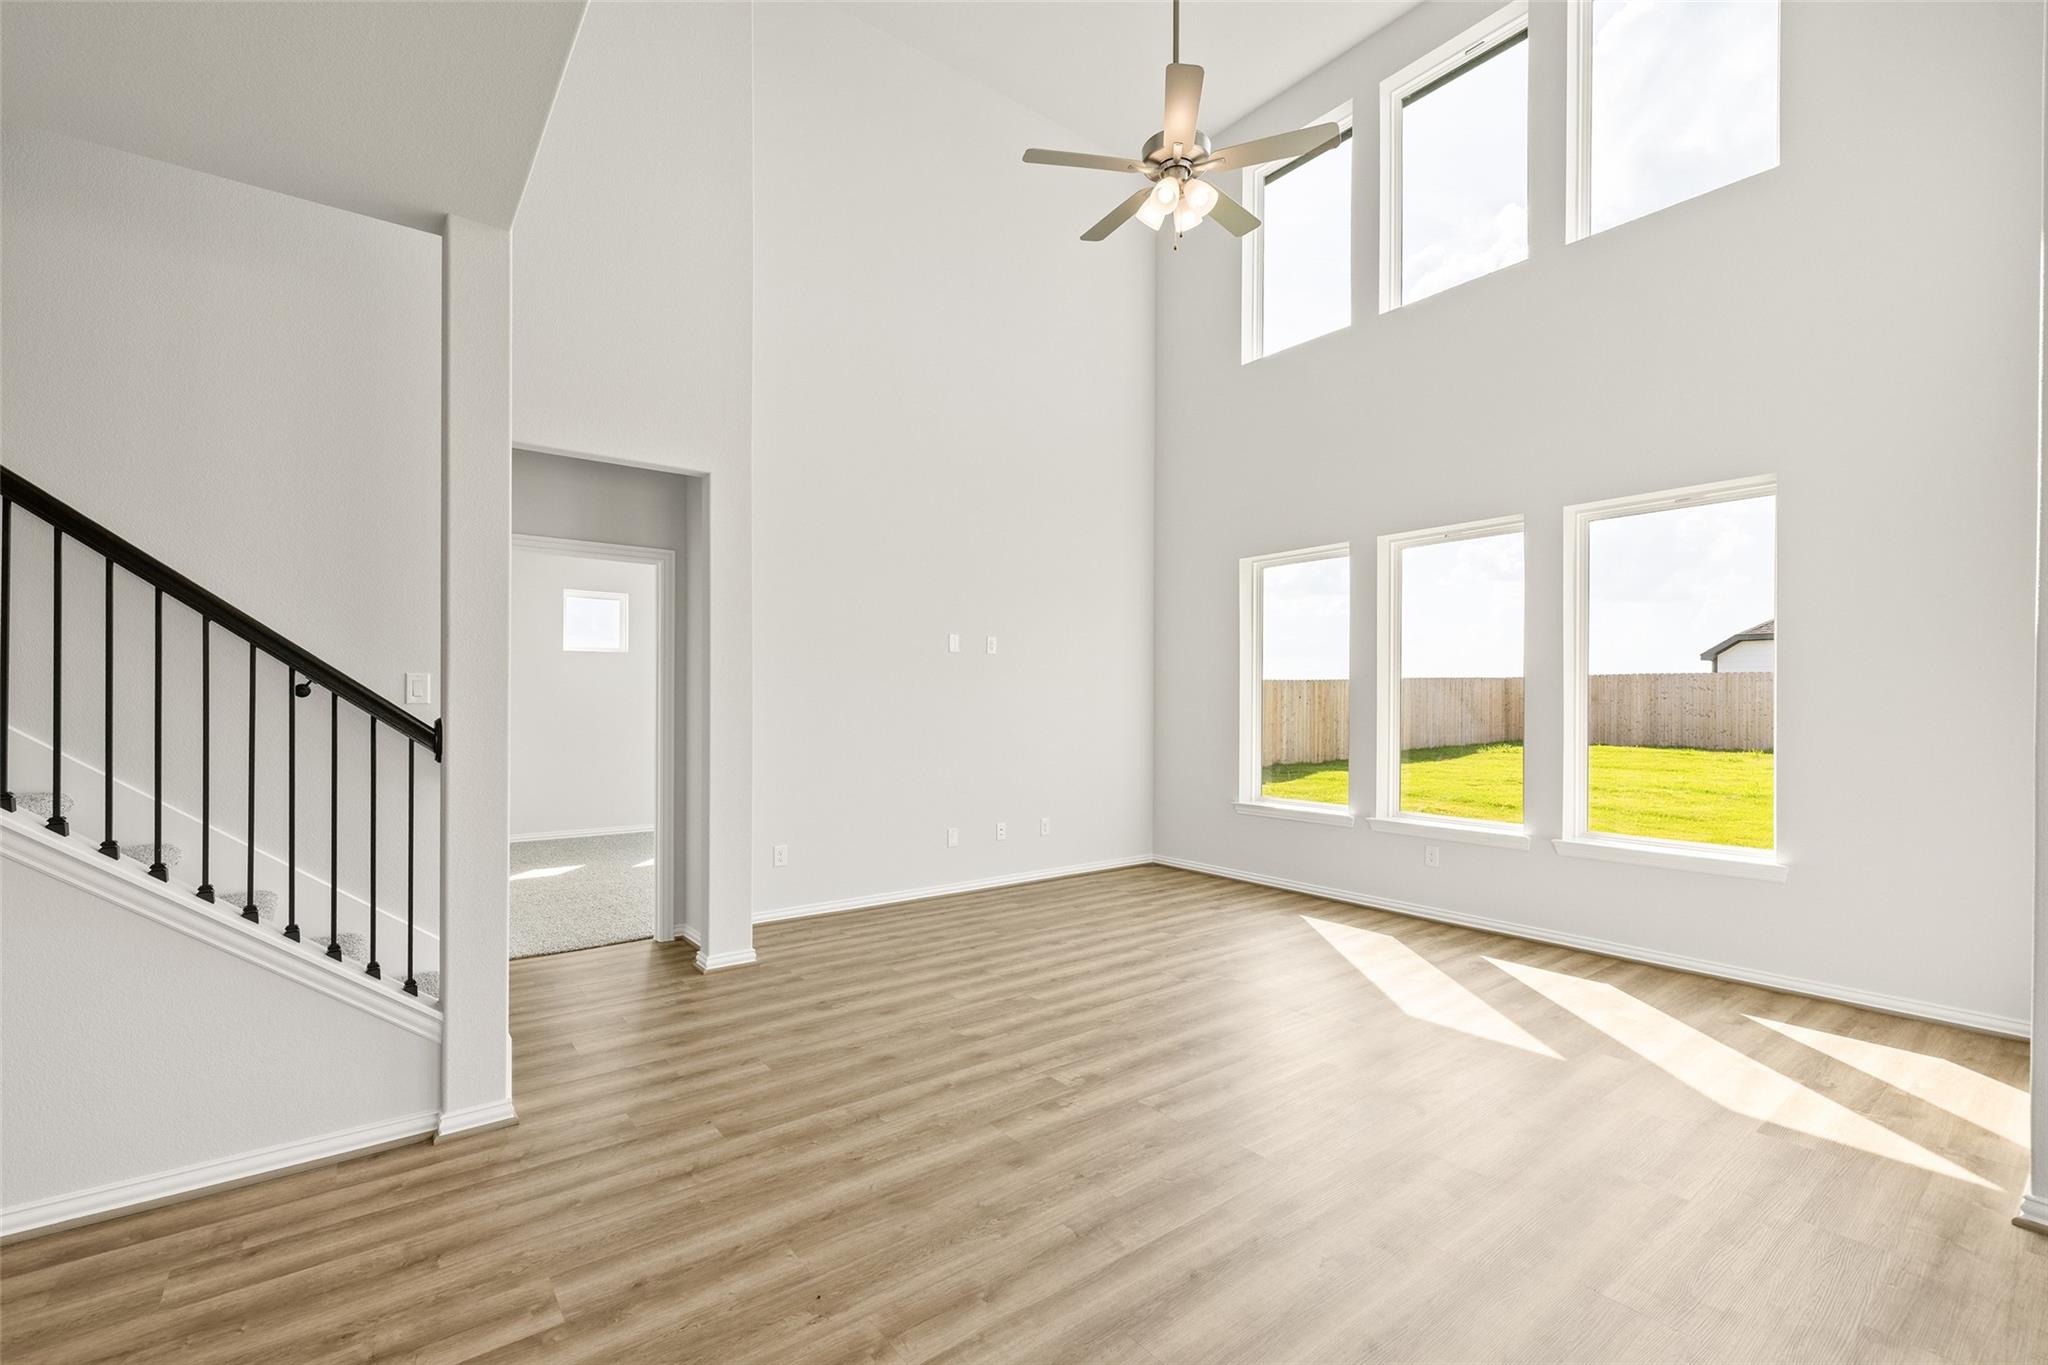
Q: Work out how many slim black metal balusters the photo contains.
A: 10